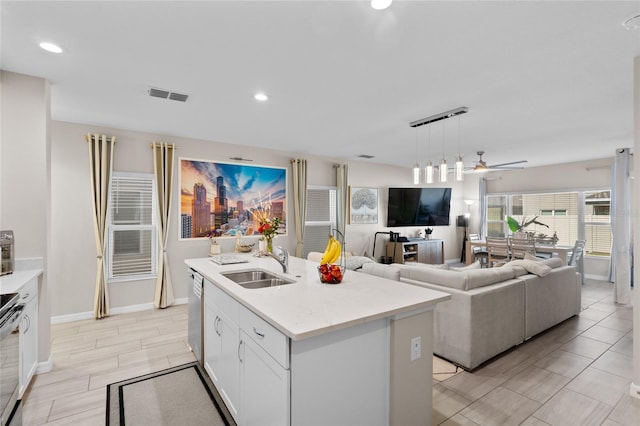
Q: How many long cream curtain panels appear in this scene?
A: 4